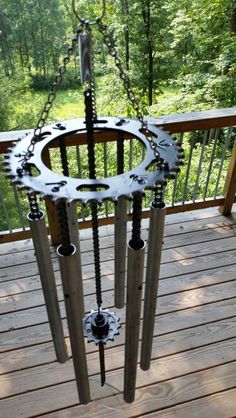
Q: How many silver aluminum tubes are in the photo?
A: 6